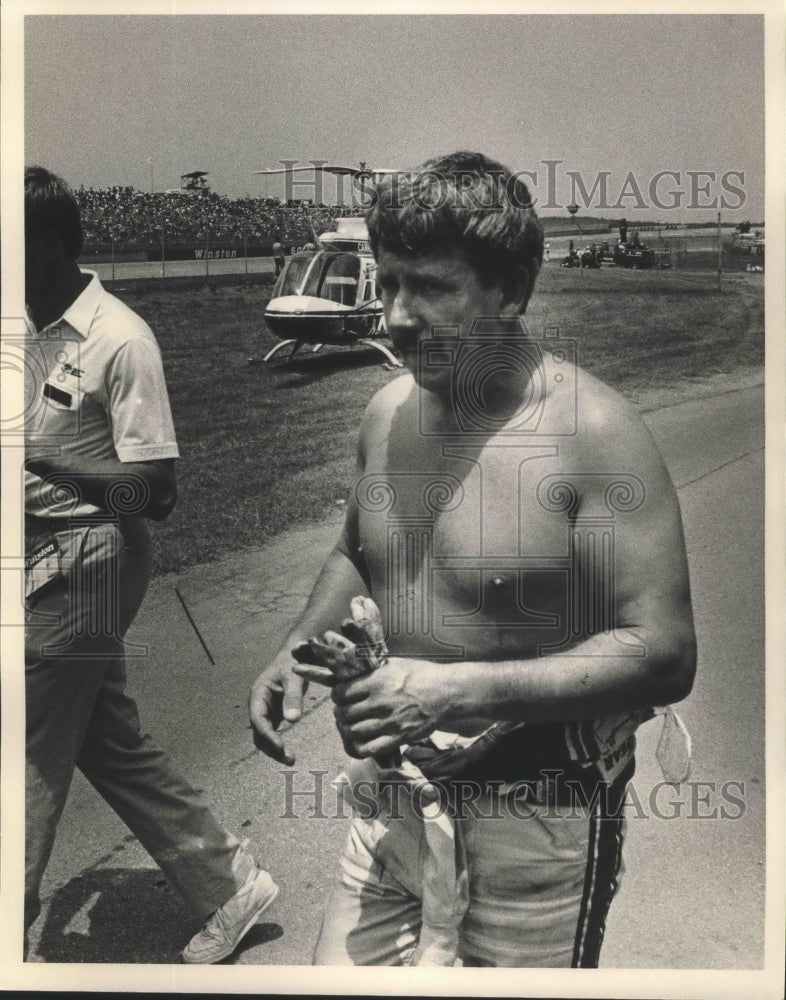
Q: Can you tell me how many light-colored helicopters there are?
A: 1